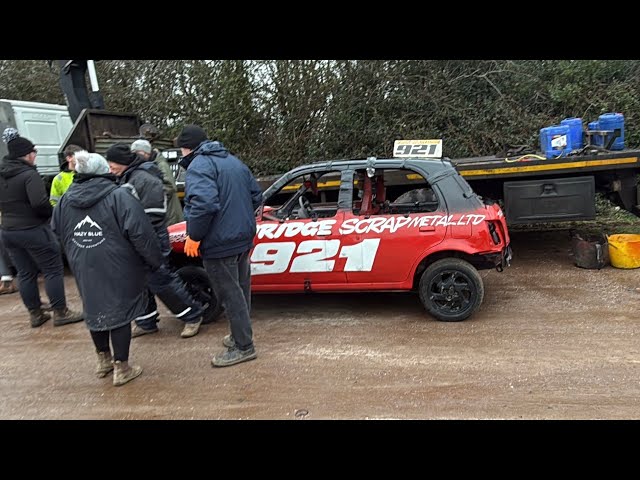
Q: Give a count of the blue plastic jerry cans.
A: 4